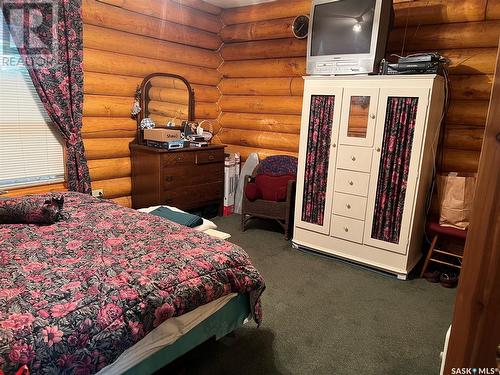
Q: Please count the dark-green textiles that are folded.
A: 1